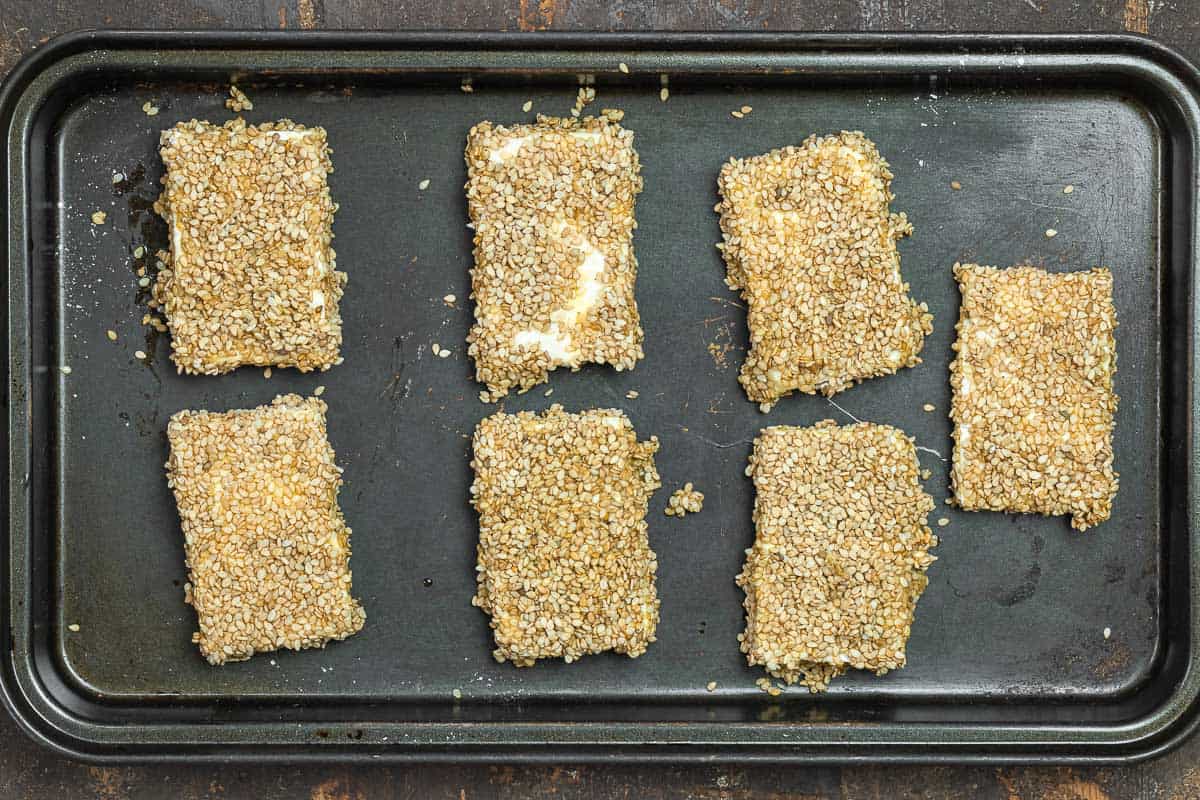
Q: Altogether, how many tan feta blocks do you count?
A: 7